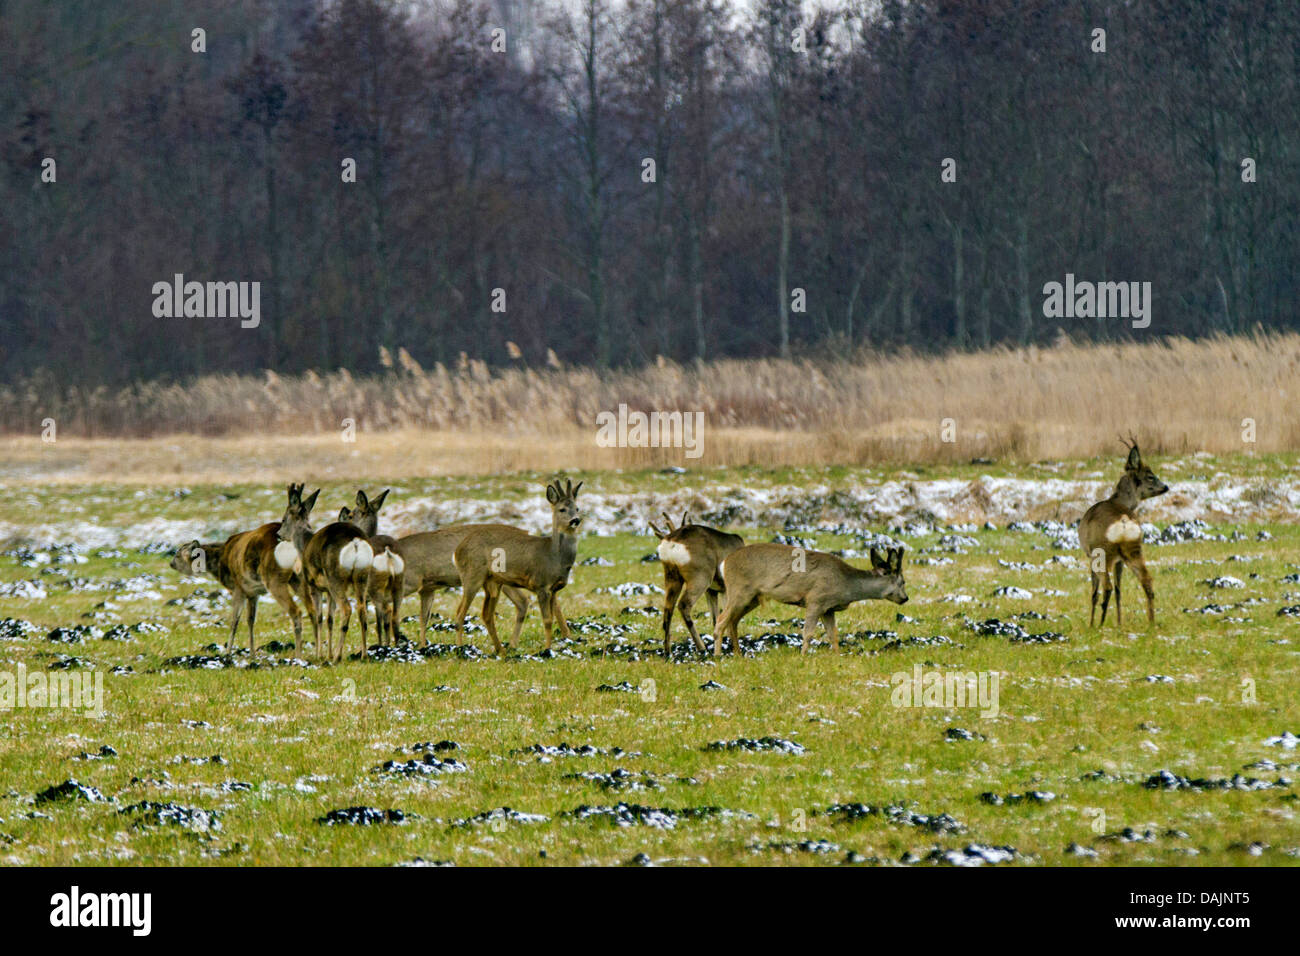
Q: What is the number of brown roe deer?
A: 8